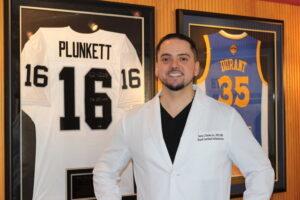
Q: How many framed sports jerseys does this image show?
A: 2